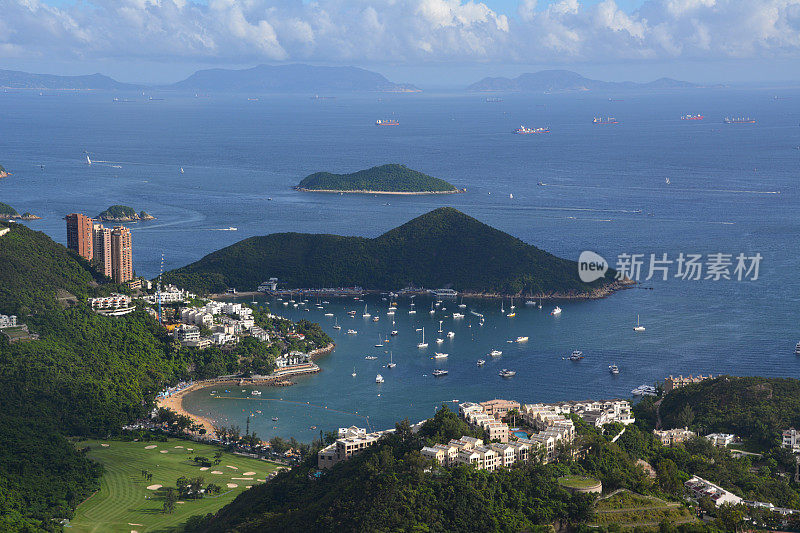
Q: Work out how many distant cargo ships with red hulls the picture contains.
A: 5